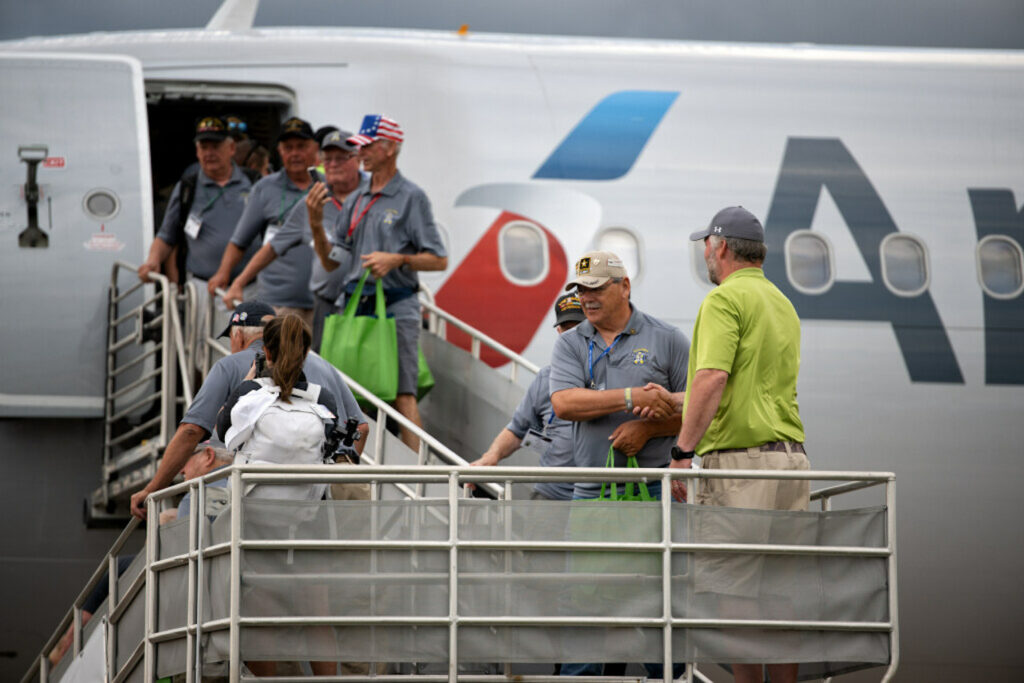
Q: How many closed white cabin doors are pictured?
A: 0